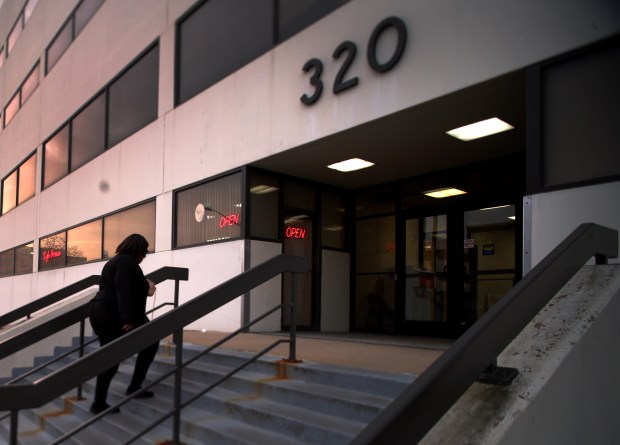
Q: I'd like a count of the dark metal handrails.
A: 4